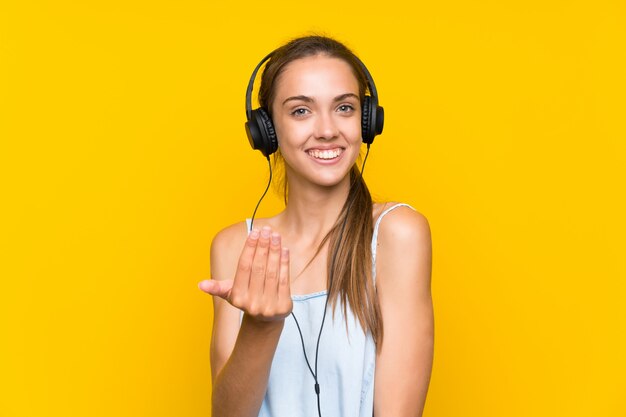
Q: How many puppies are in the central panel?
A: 0